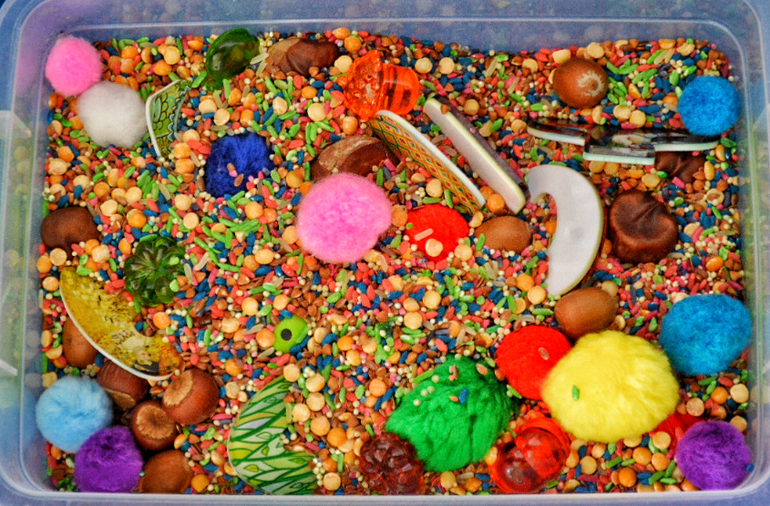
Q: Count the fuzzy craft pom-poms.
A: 14